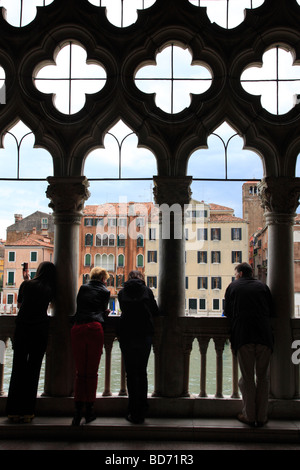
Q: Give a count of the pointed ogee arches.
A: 3